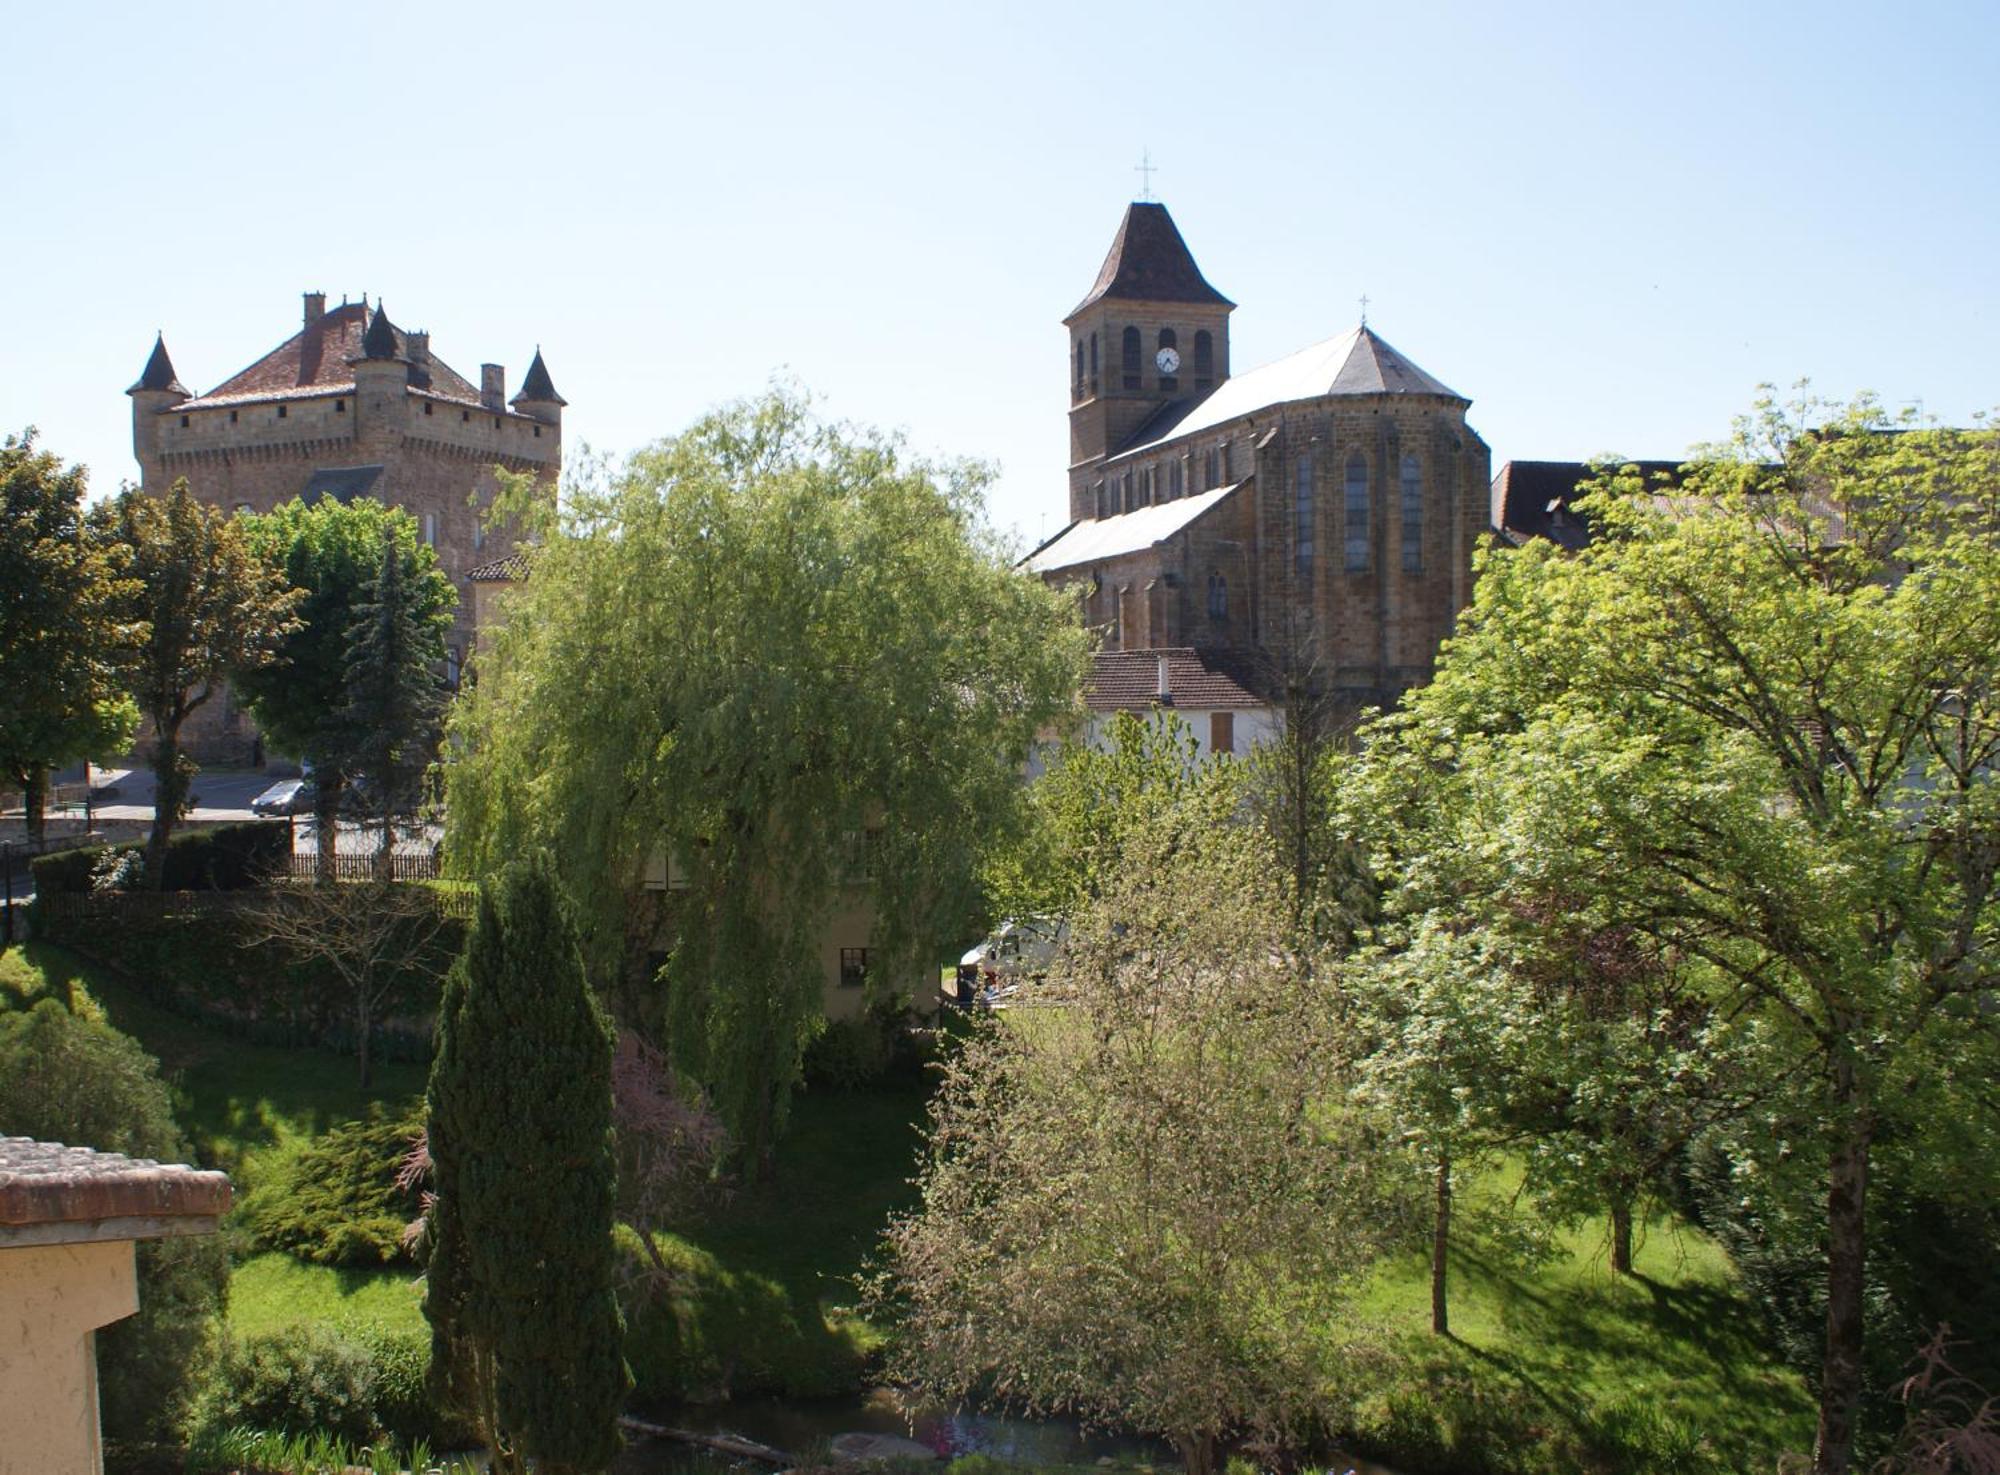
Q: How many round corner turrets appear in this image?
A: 3